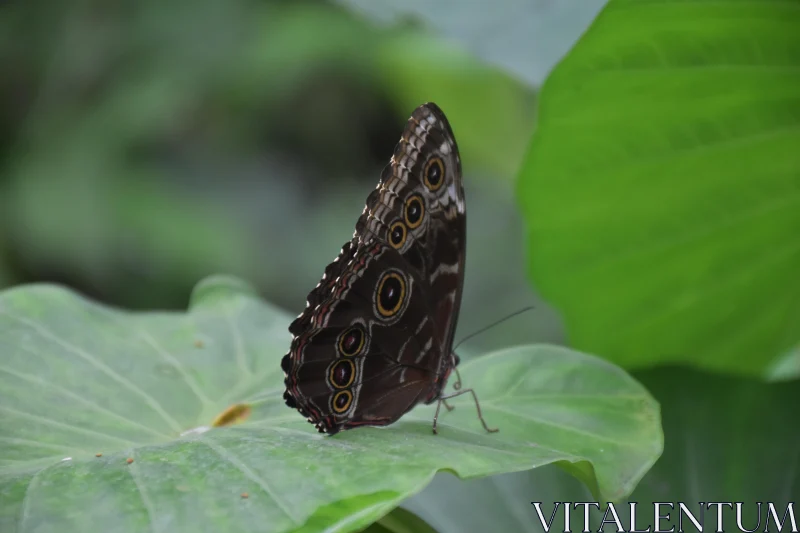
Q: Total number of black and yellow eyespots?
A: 7